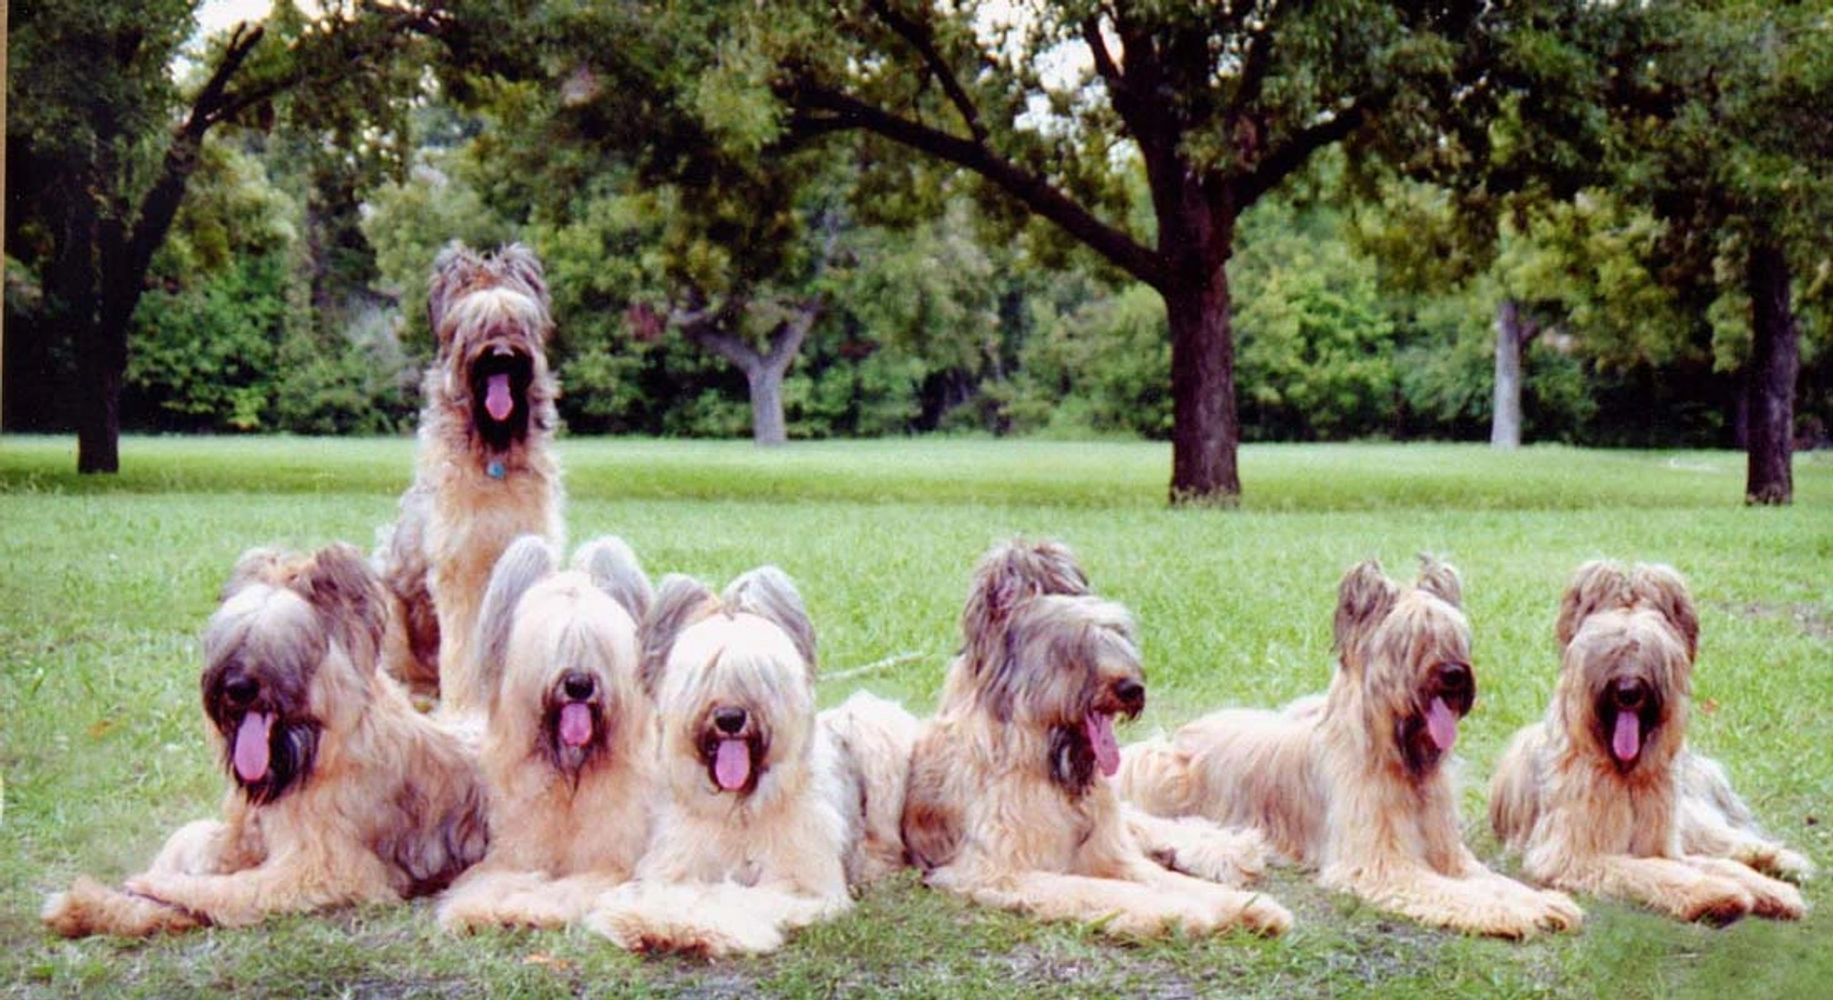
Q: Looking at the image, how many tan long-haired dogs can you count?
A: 7